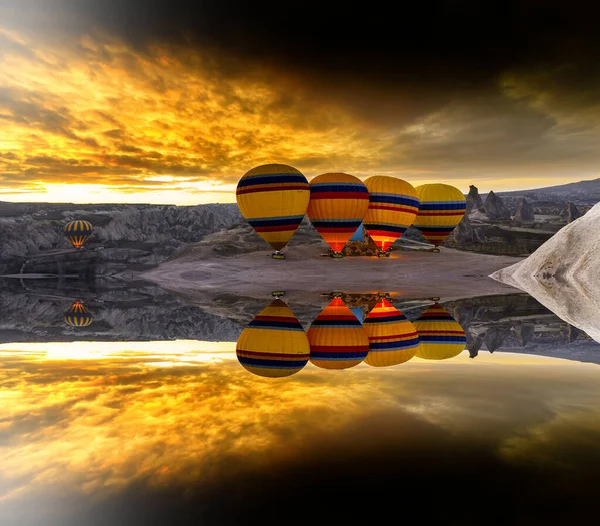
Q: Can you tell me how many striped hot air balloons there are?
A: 5